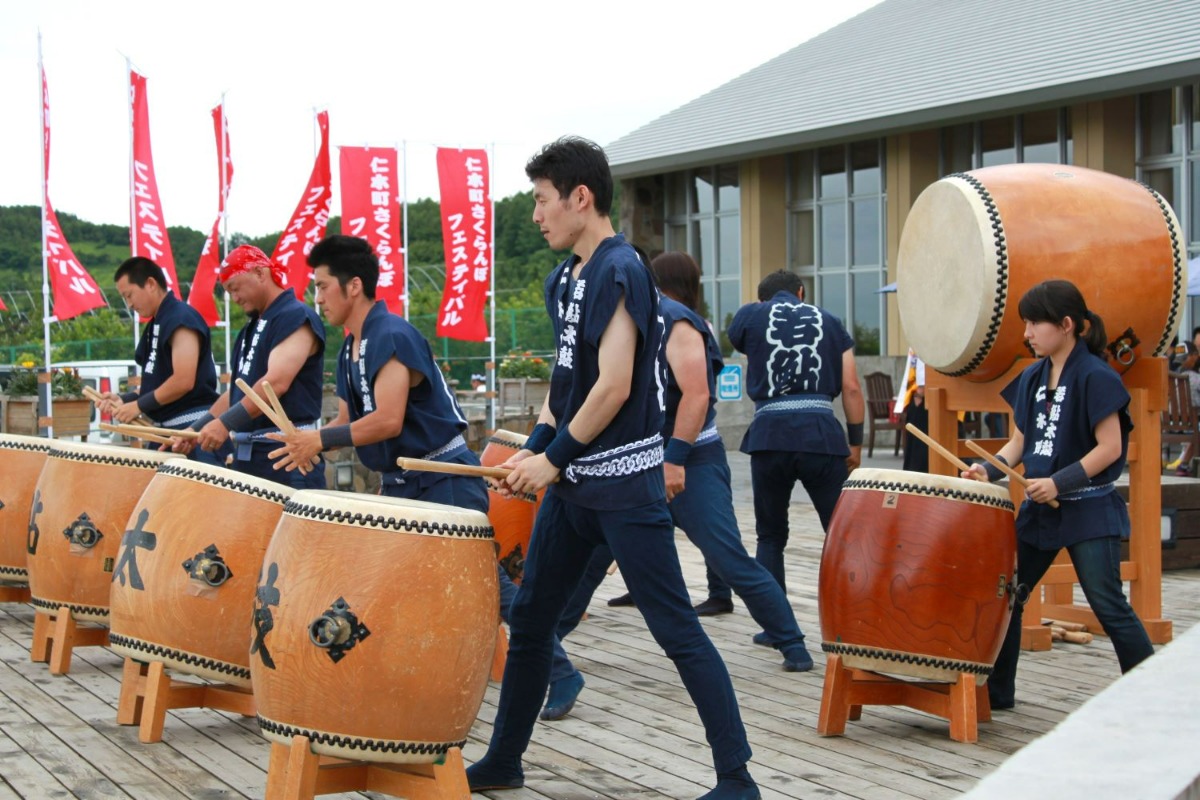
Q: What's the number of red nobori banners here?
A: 6